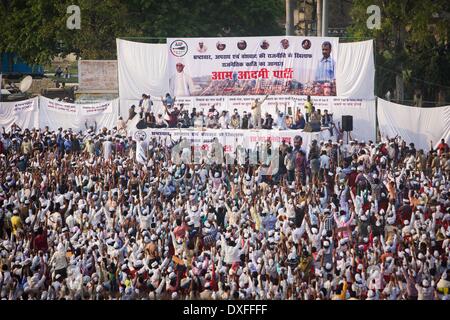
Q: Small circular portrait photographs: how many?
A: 6